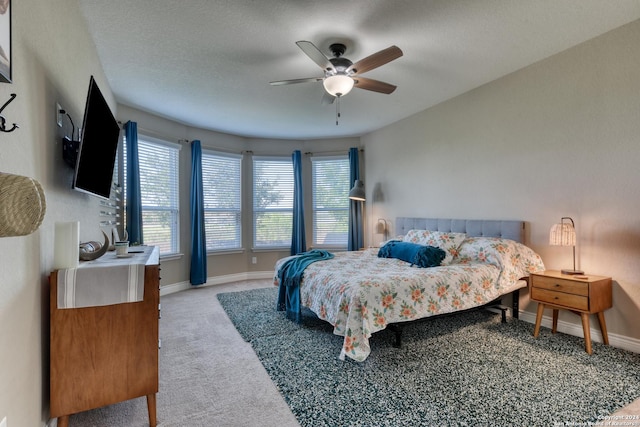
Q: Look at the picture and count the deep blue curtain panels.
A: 4